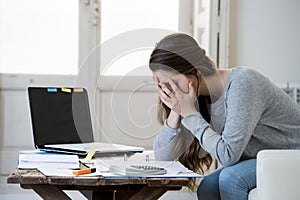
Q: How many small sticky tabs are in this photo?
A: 3